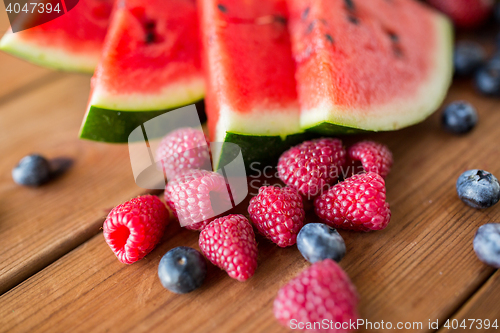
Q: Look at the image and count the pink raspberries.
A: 9